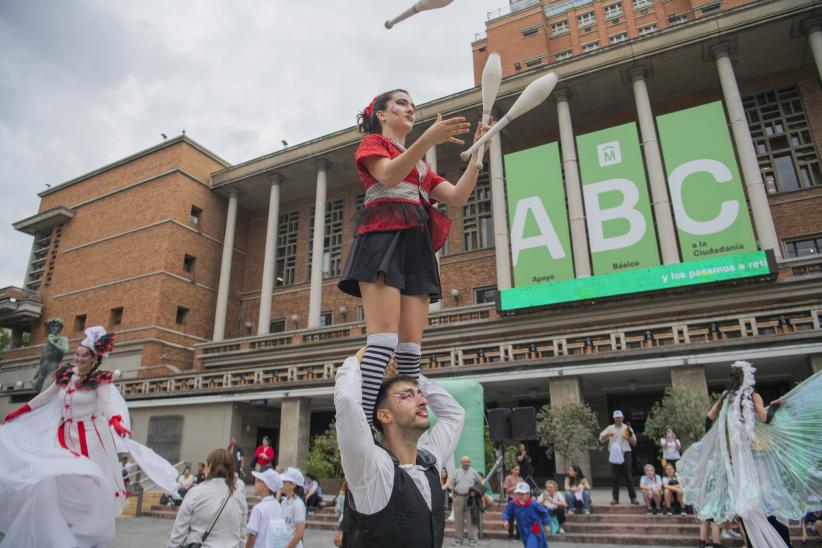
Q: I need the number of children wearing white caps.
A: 3